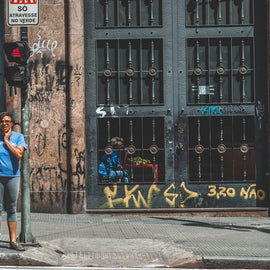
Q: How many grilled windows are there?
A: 6